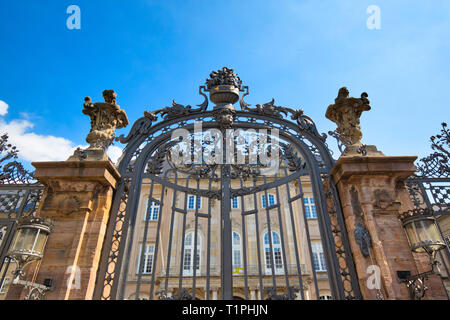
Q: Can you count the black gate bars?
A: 12